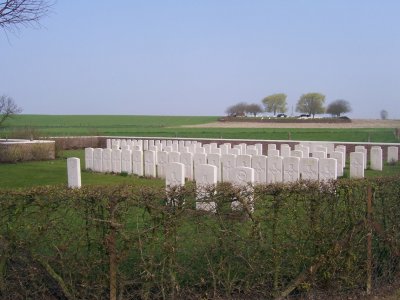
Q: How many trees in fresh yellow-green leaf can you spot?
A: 2